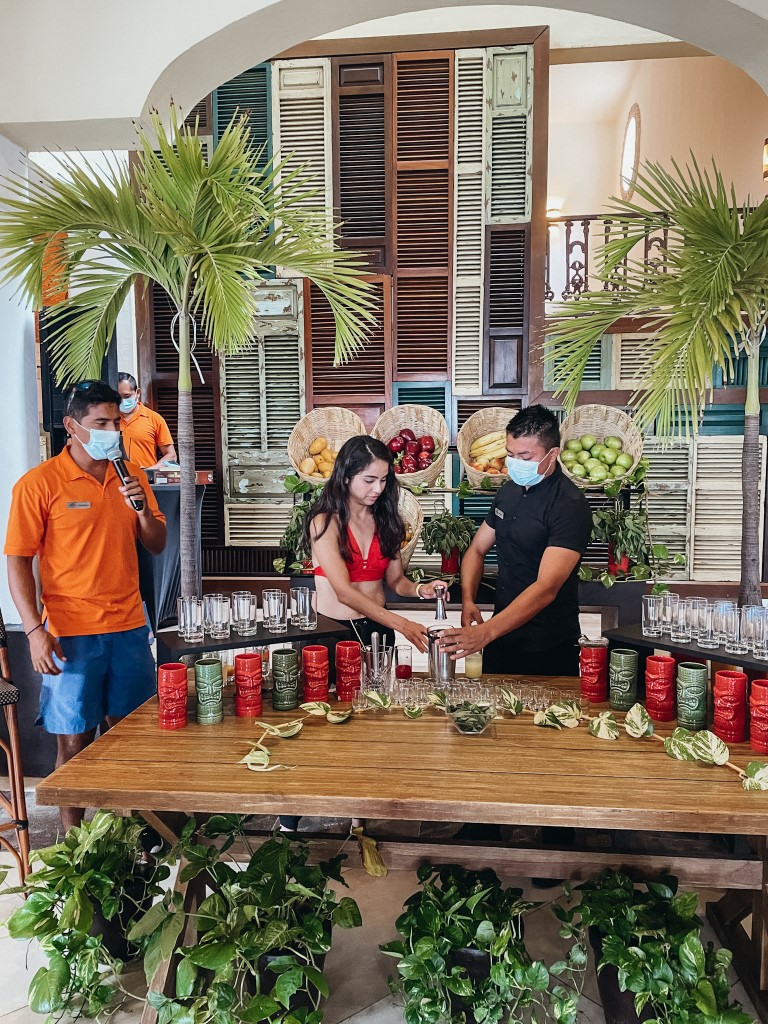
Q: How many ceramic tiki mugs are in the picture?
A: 12